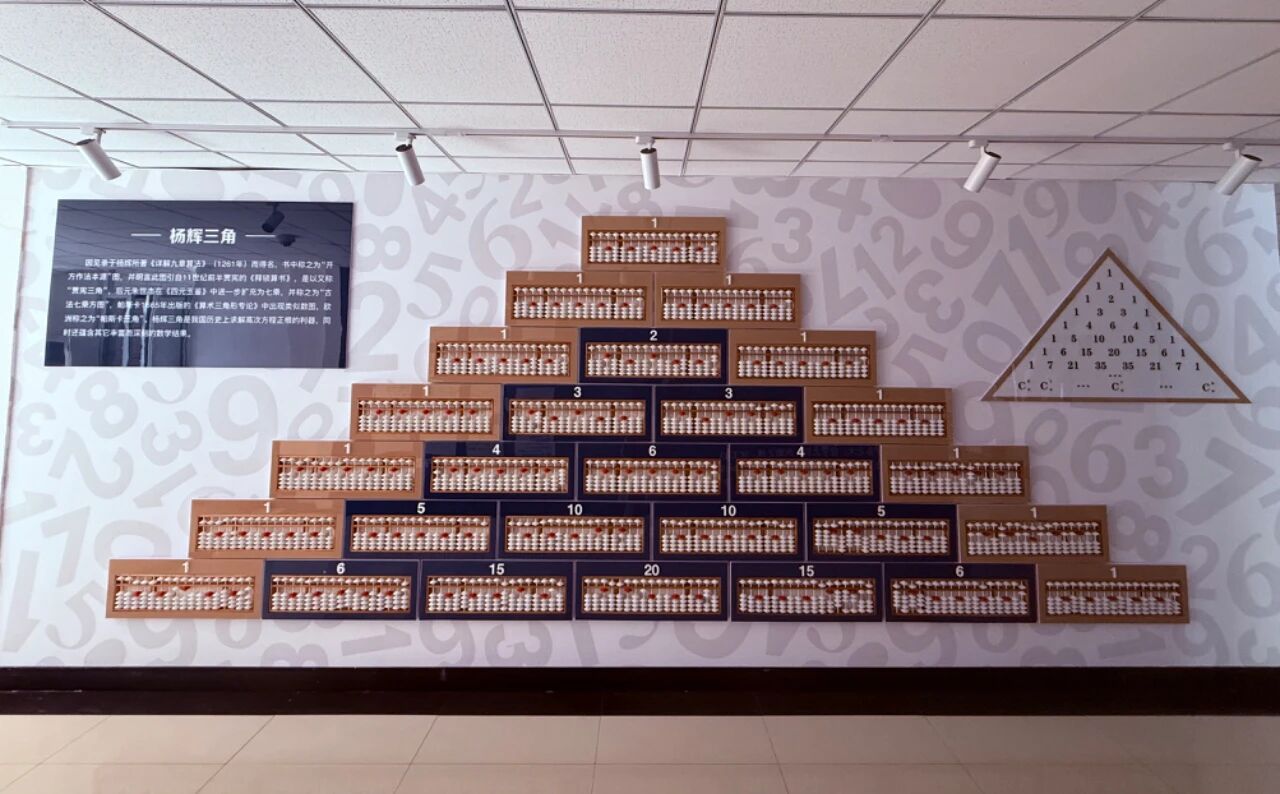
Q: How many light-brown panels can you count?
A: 13